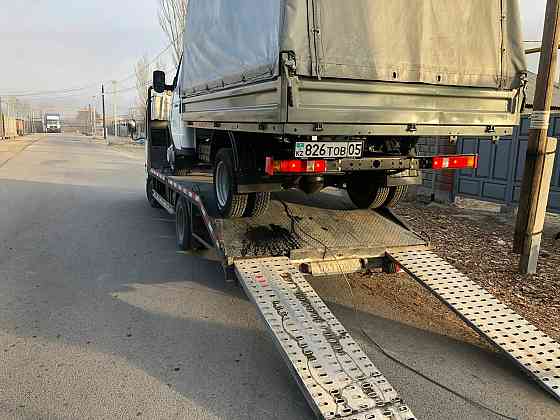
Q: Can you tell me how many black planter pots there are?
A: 0